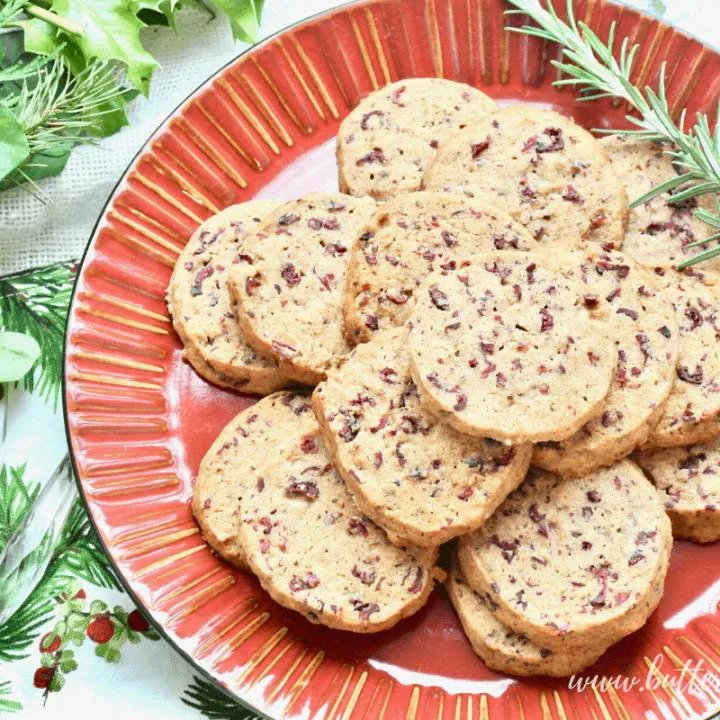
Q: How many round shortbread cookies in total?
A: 15